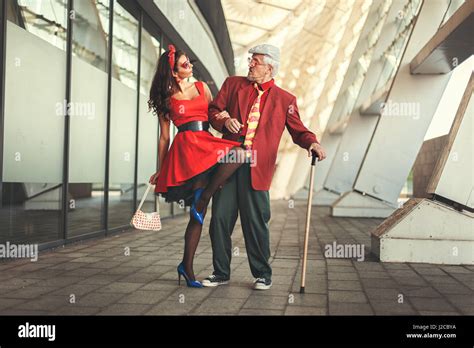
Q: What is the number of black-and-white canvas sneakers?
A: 2